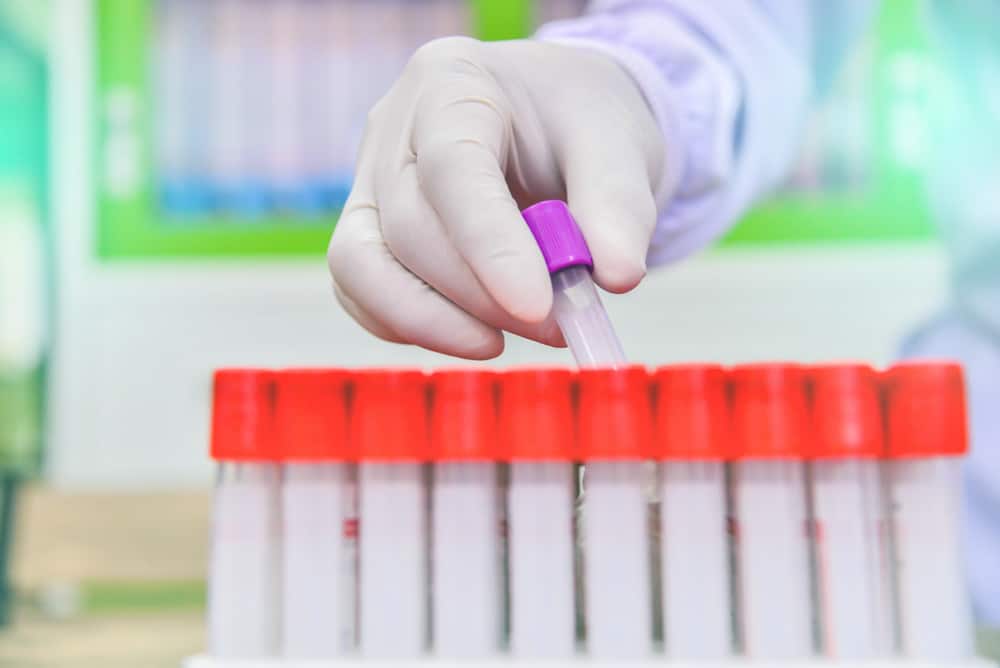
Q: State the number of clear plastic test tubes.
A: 11